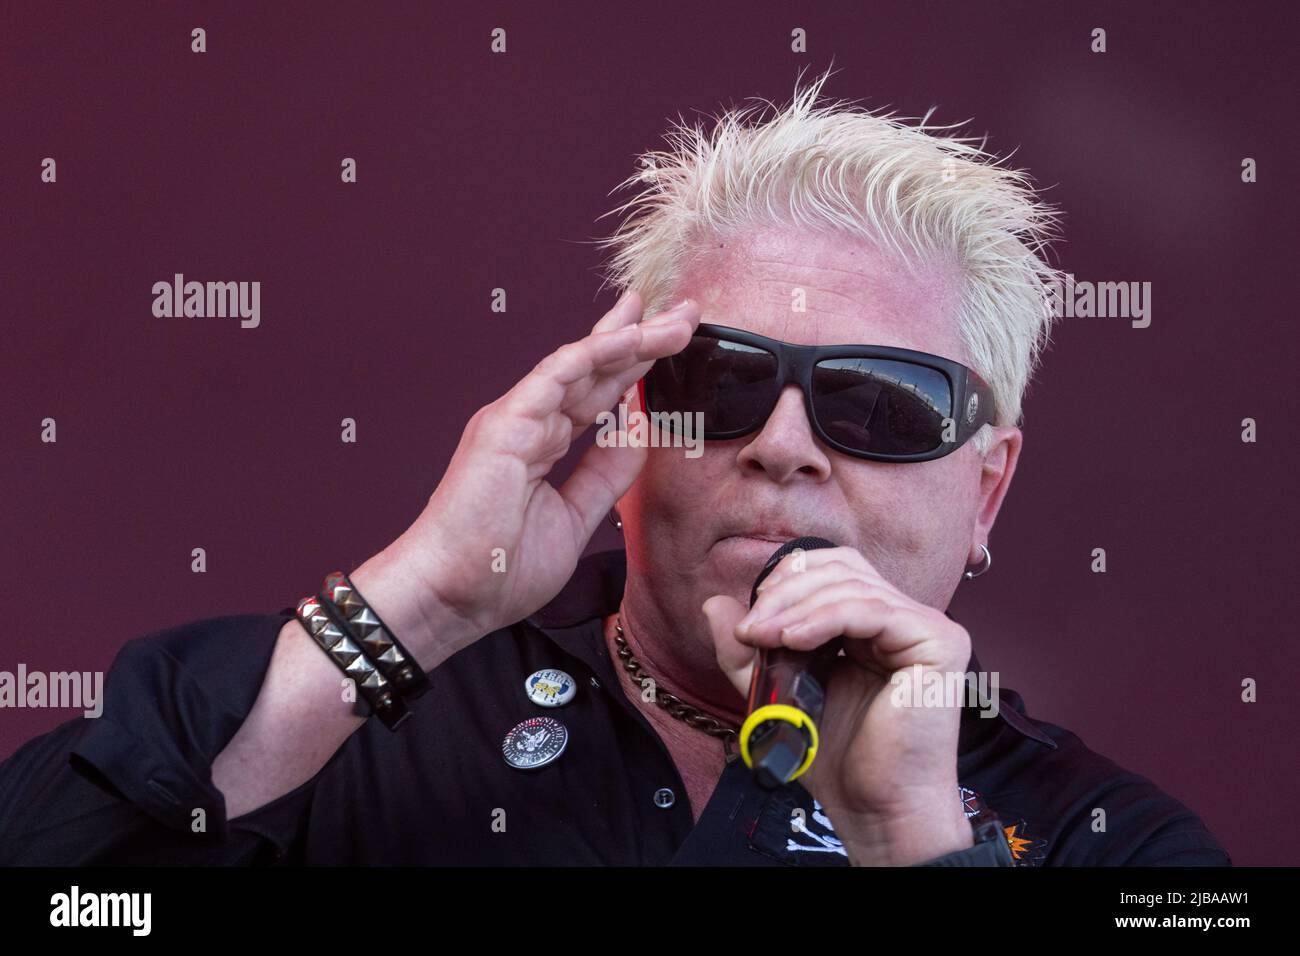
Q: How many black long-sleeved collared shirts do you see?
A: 1